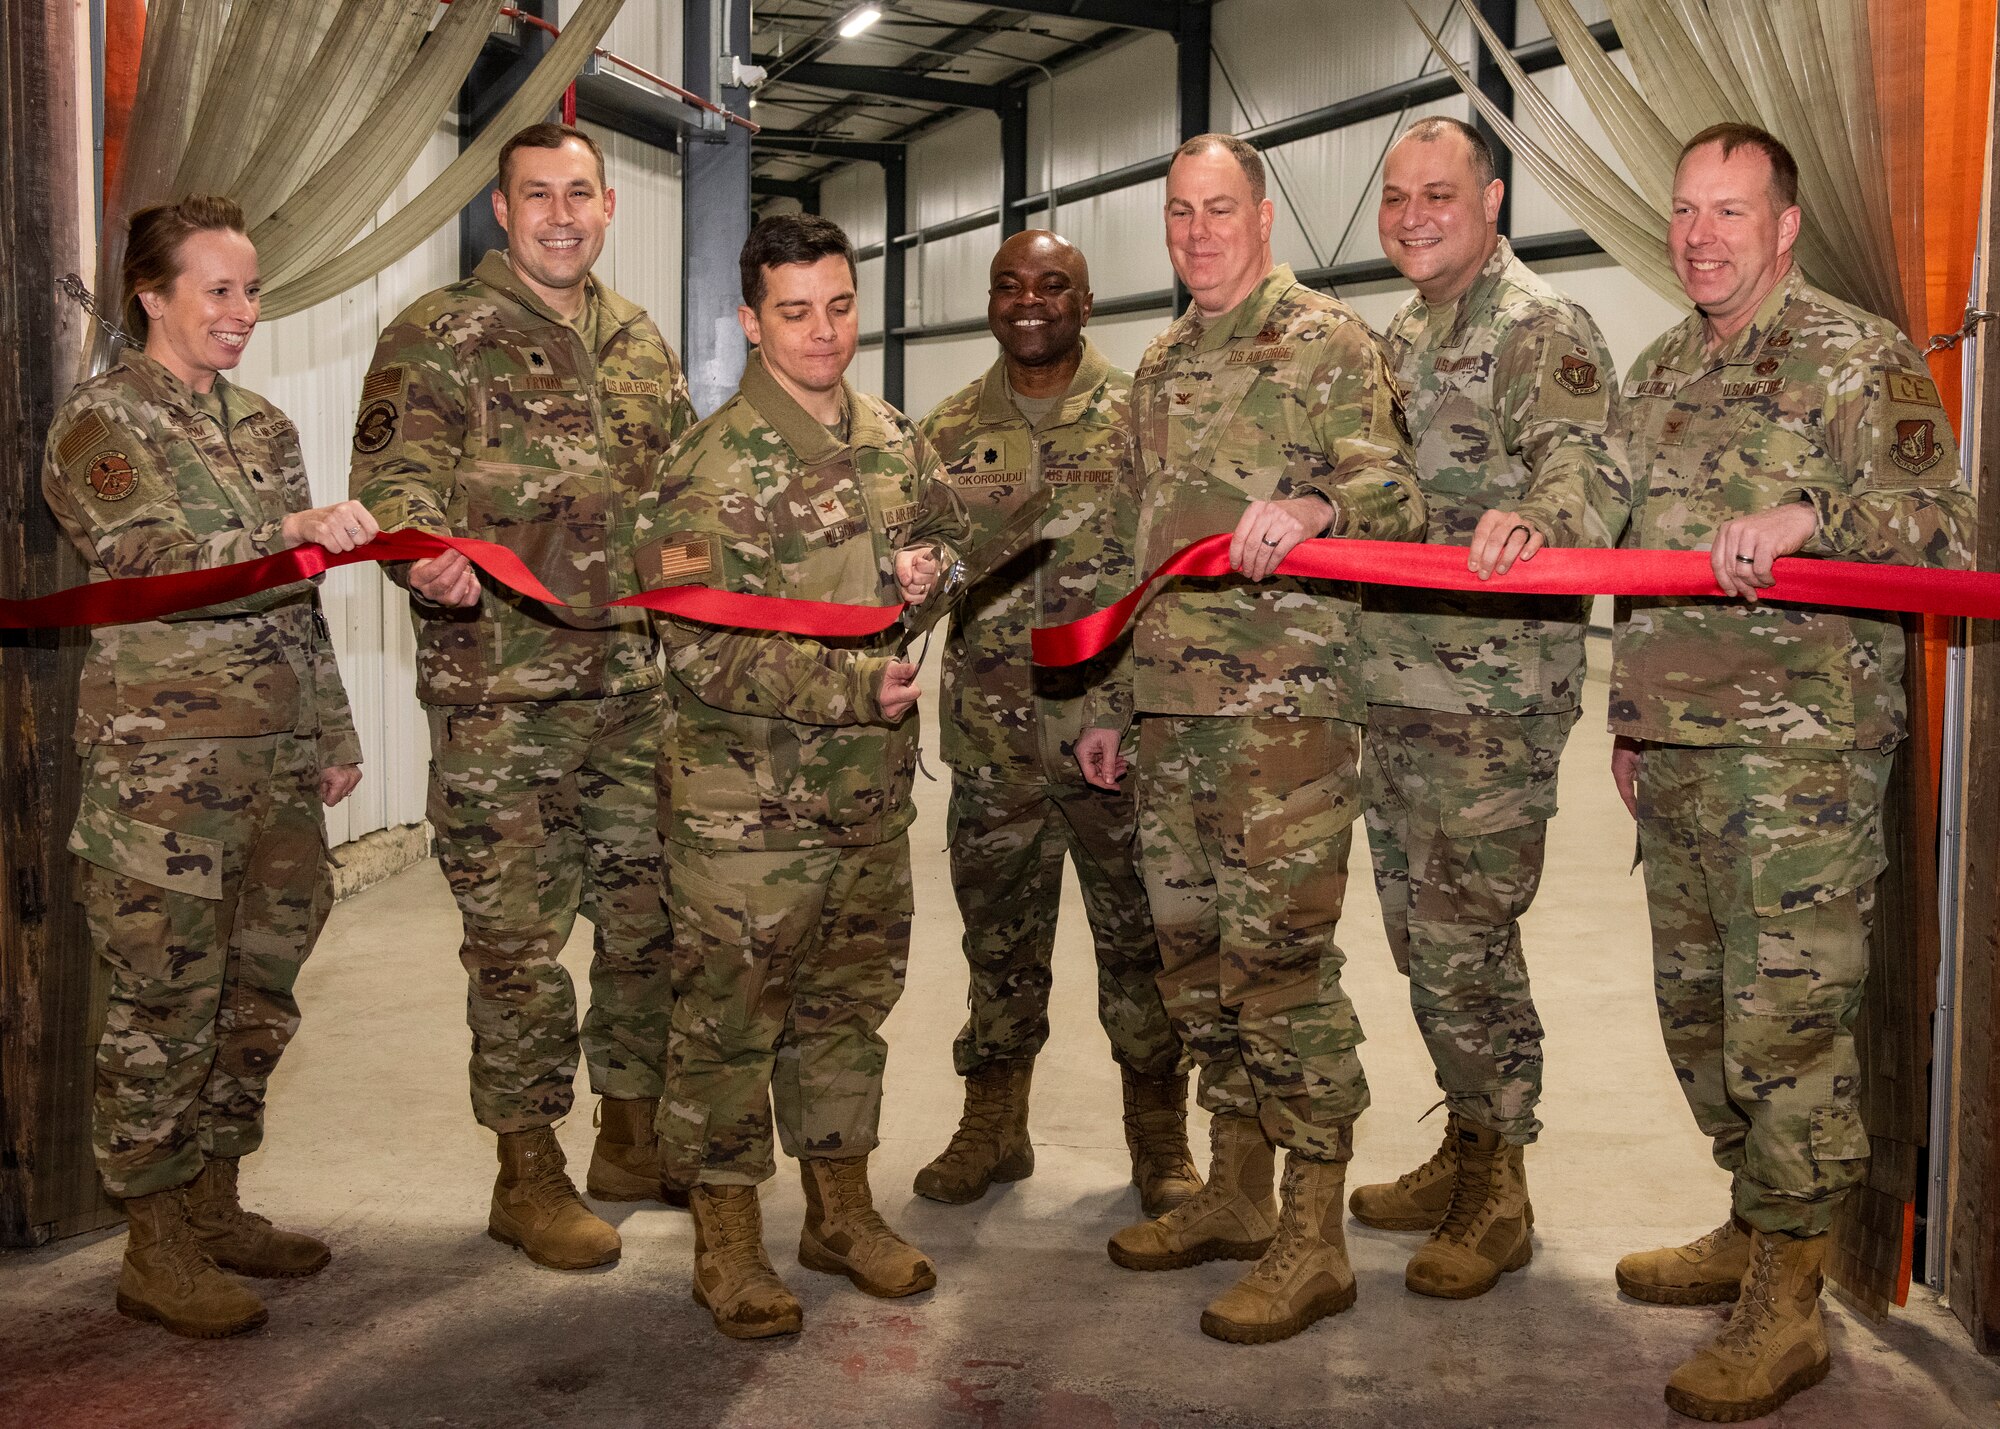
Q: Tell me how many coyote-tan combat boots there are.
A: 14